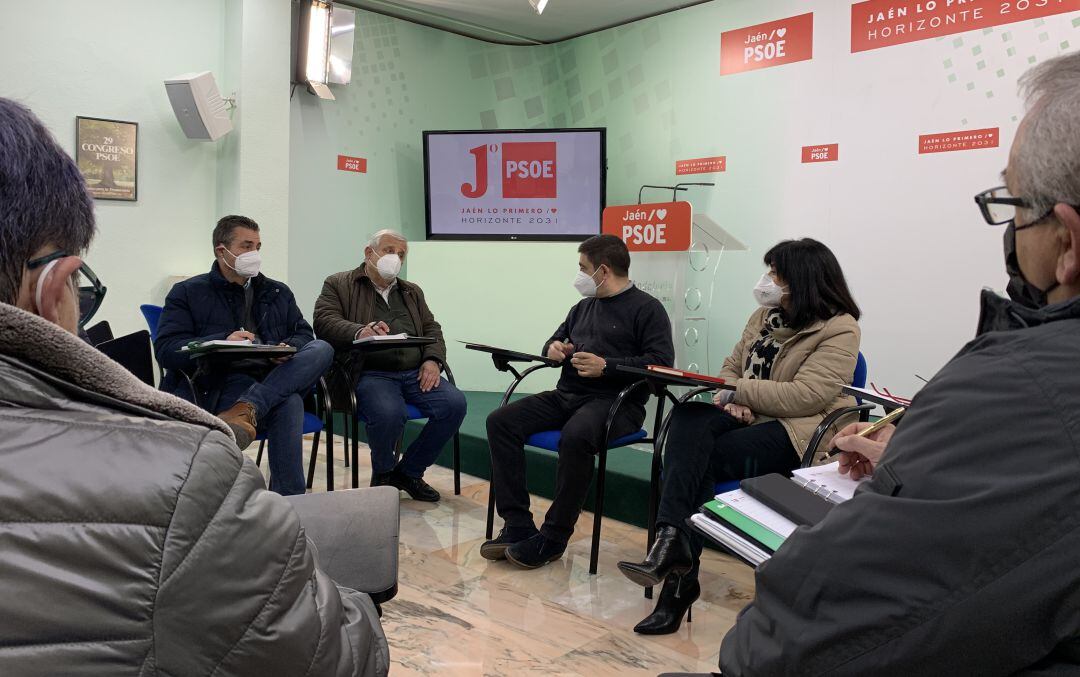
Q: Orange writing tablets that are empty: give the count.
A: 0